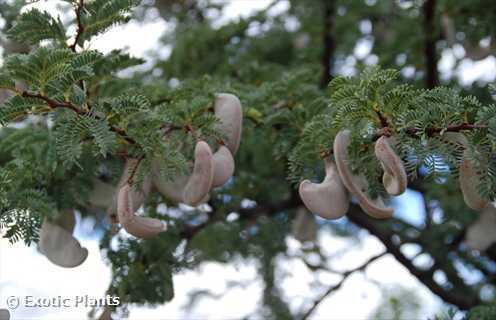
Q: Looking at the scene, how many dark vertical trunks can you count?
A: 2